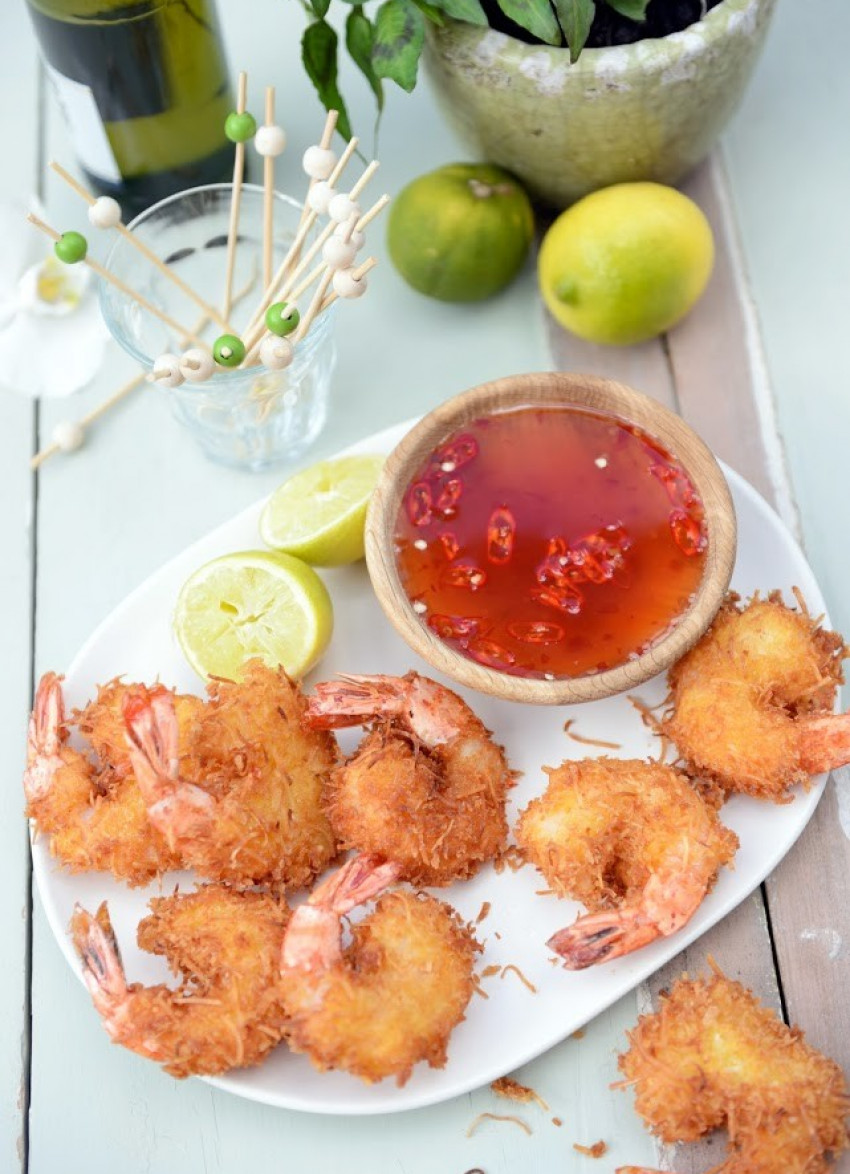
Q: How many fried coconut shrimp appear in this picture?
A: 8